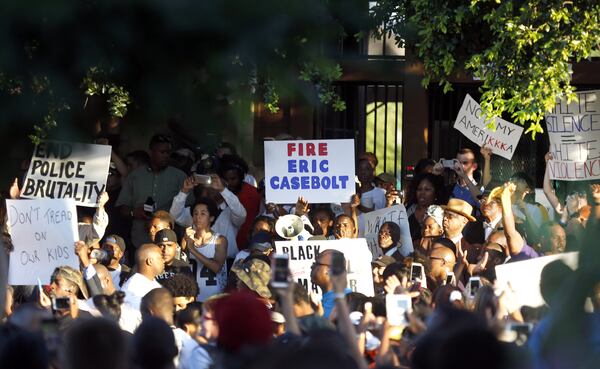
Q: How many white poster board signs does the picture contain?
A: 8